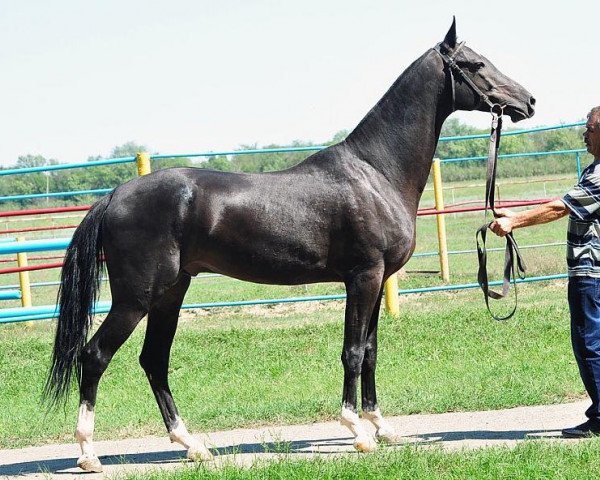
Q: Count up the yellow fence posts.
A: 4